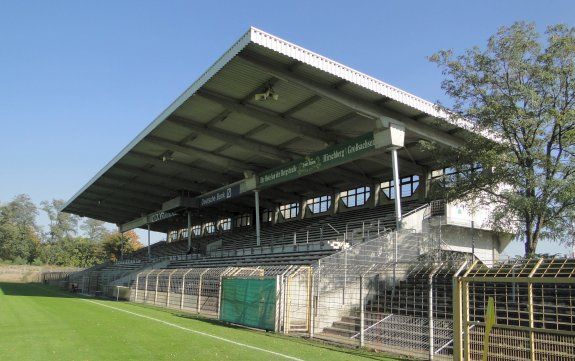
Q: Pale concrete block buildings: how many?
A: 1